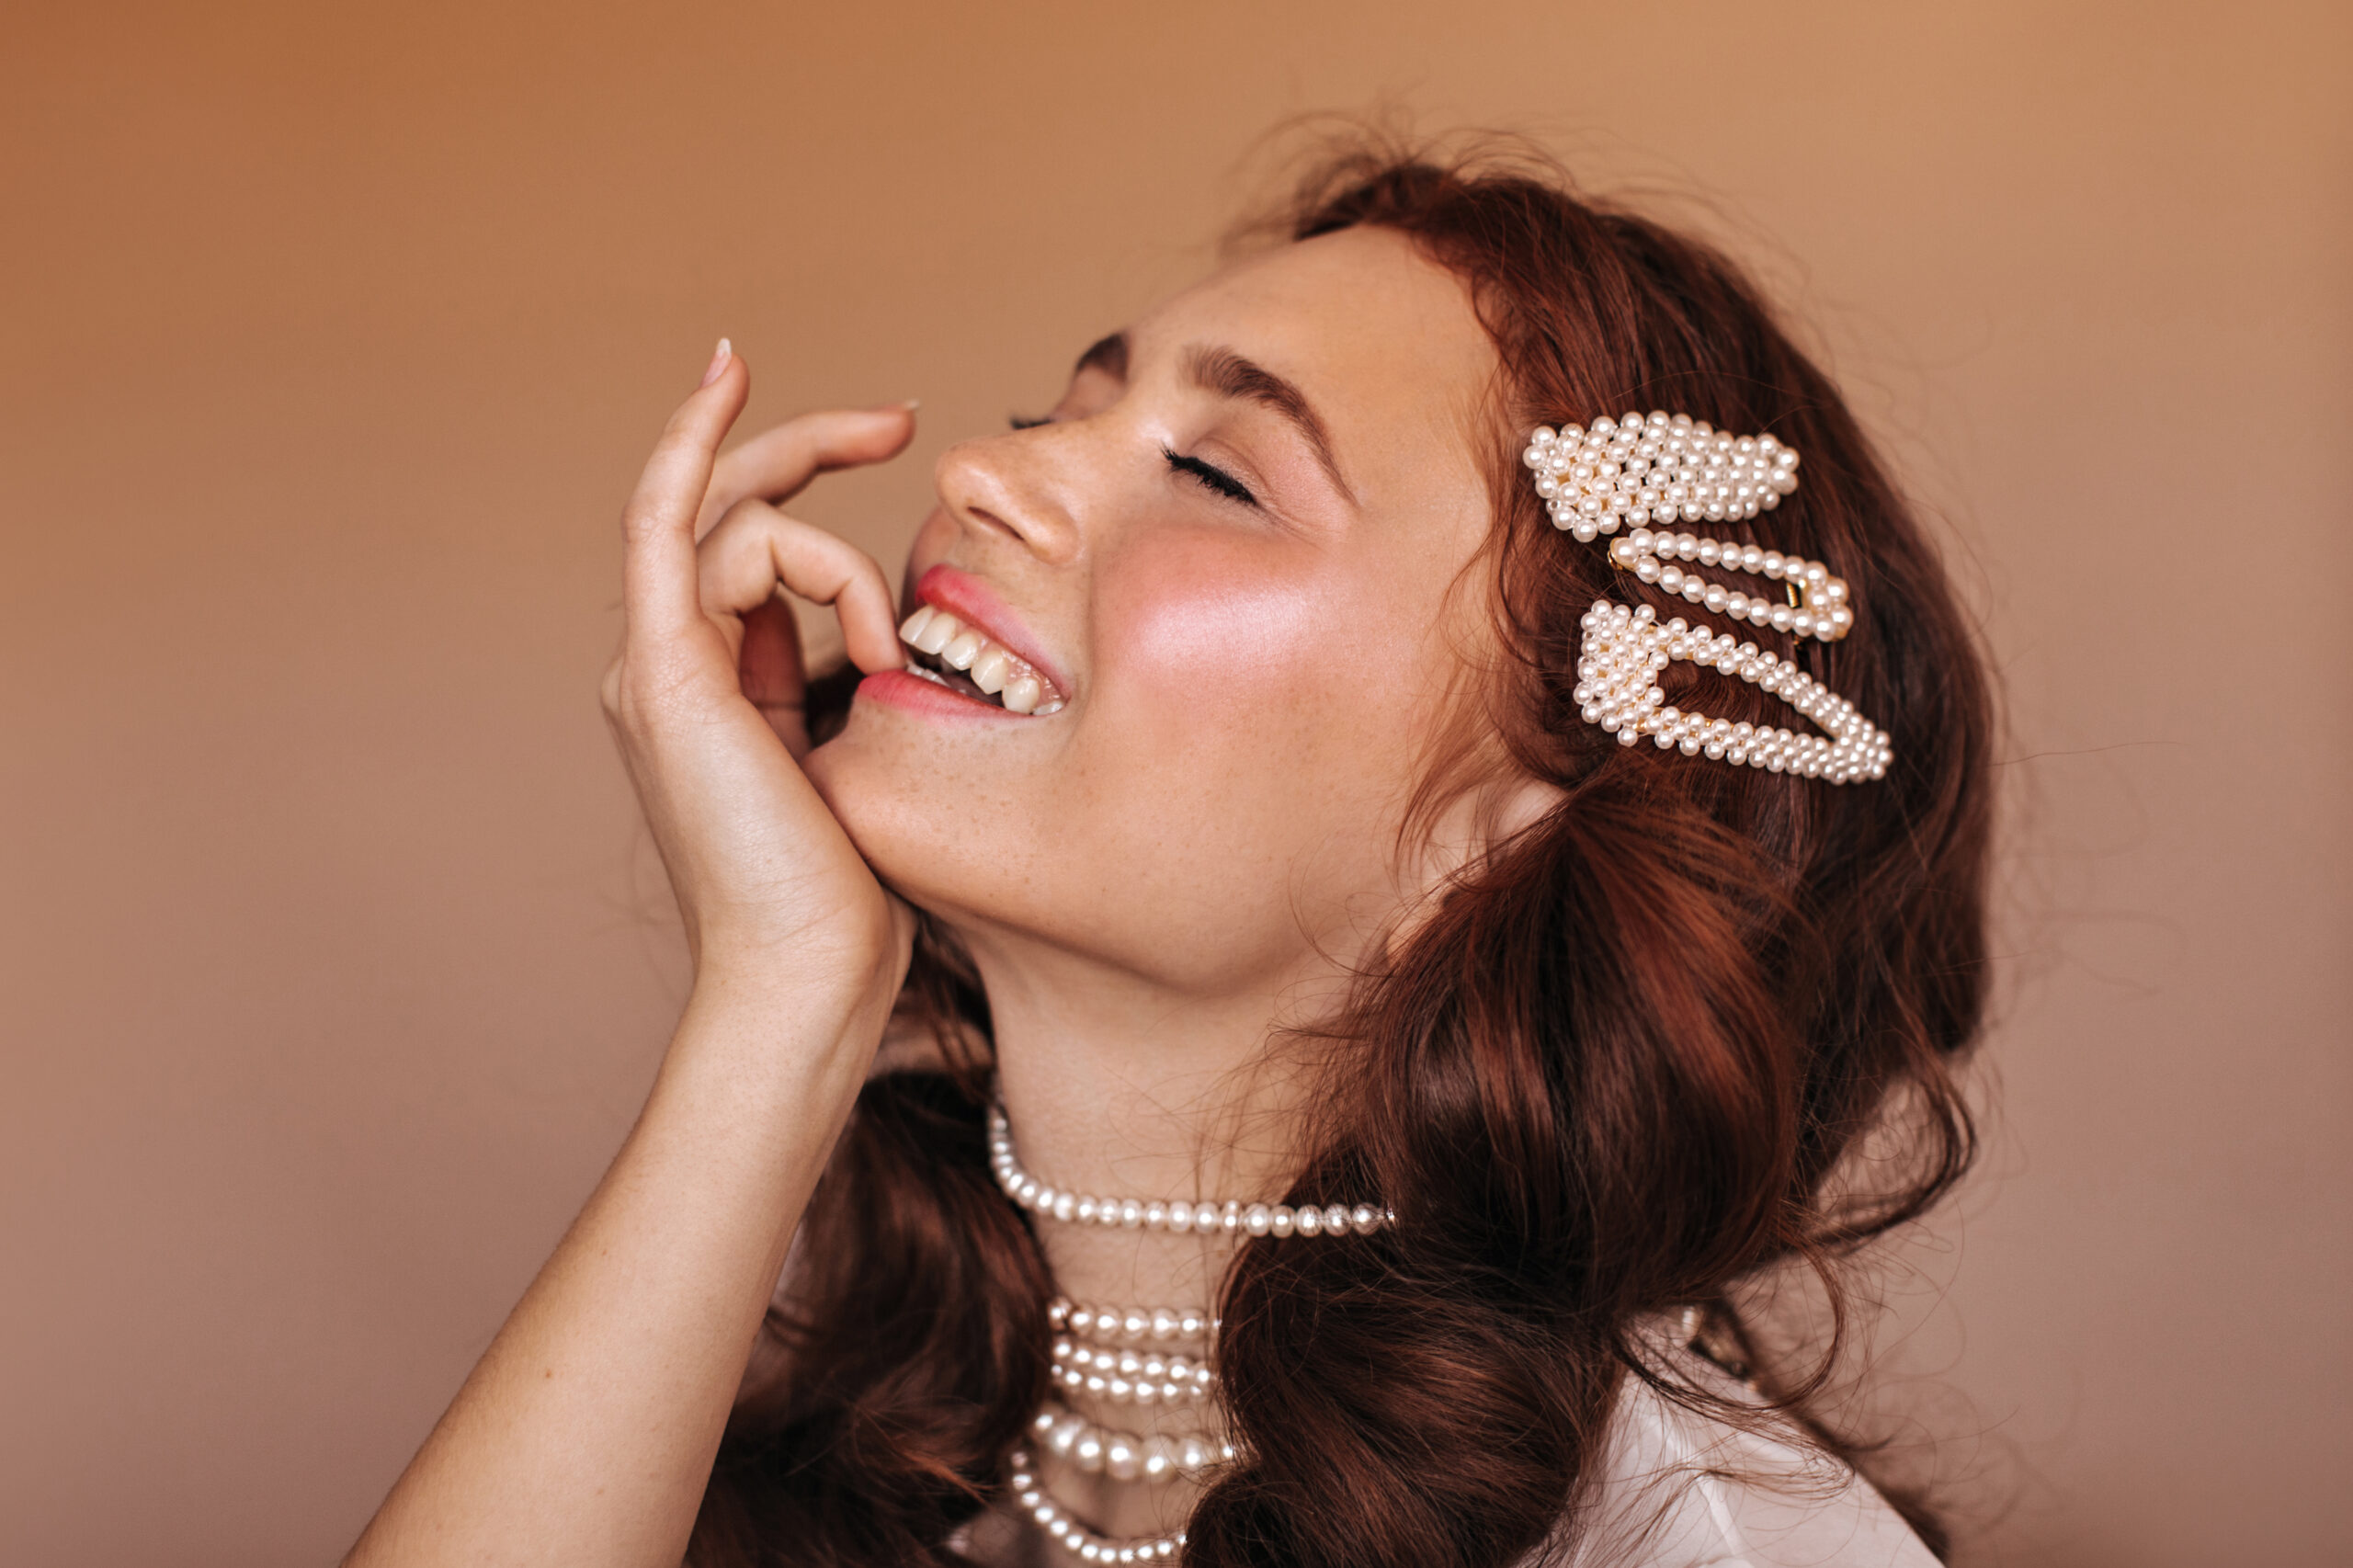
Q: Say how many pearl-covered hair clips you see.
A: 3